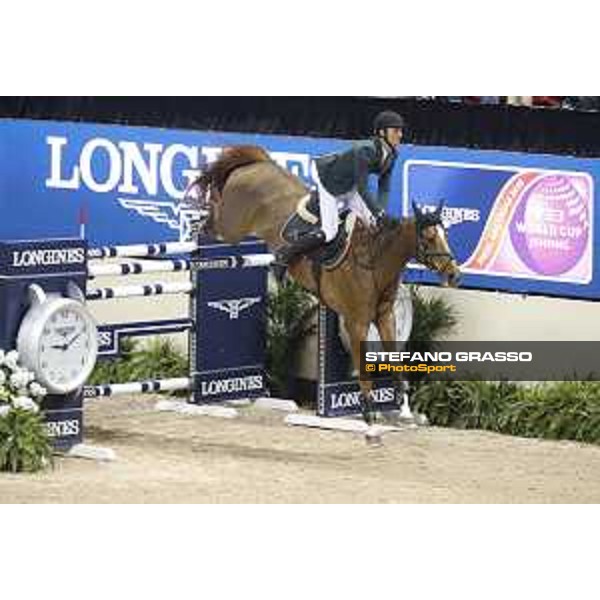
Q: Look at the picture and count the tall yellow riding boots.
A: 0